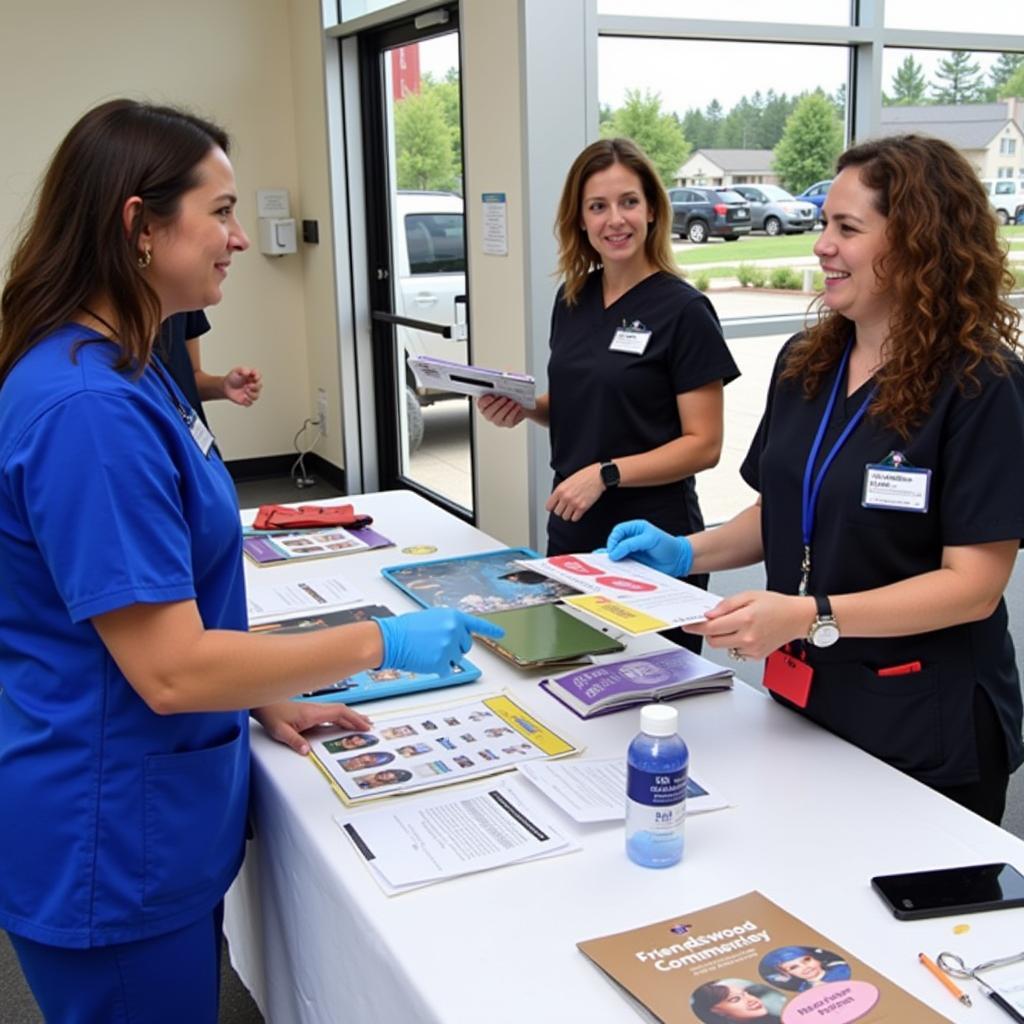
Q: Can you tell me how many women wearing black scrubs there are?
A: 2